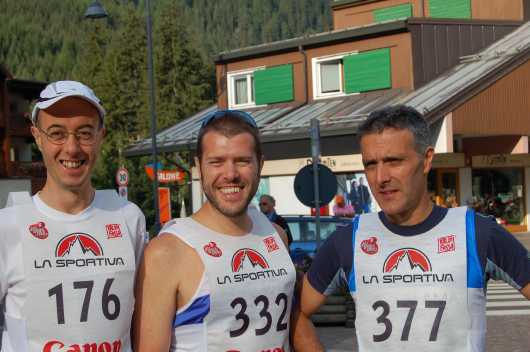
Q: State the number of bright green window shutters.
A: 4